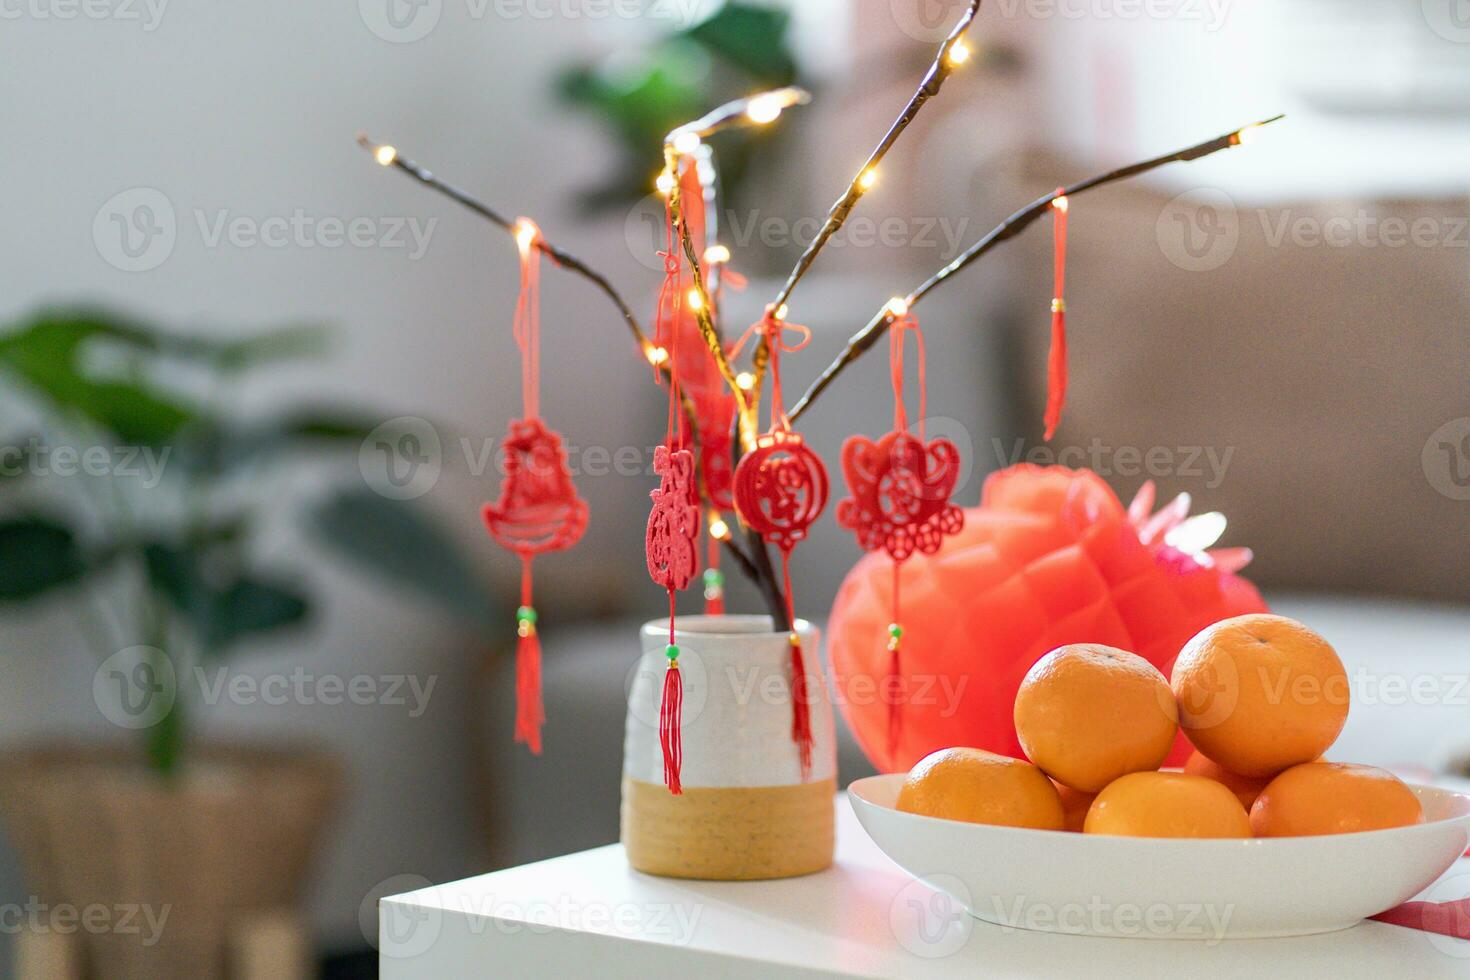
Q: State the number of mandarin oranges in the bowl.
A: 7